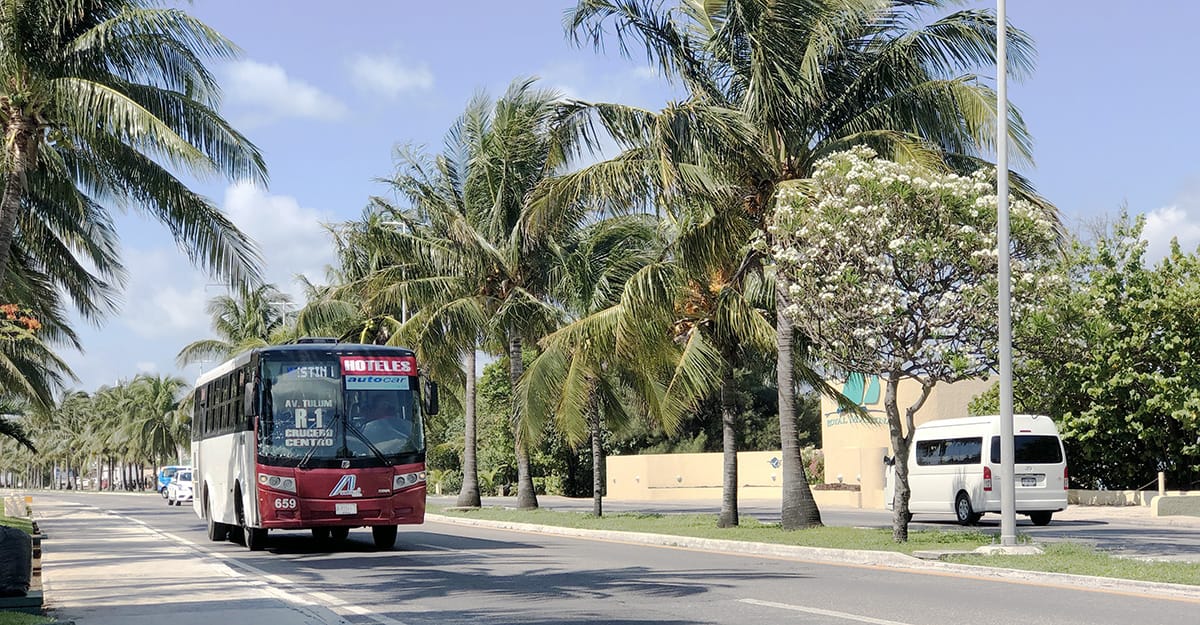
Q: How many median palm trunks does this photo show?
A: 5